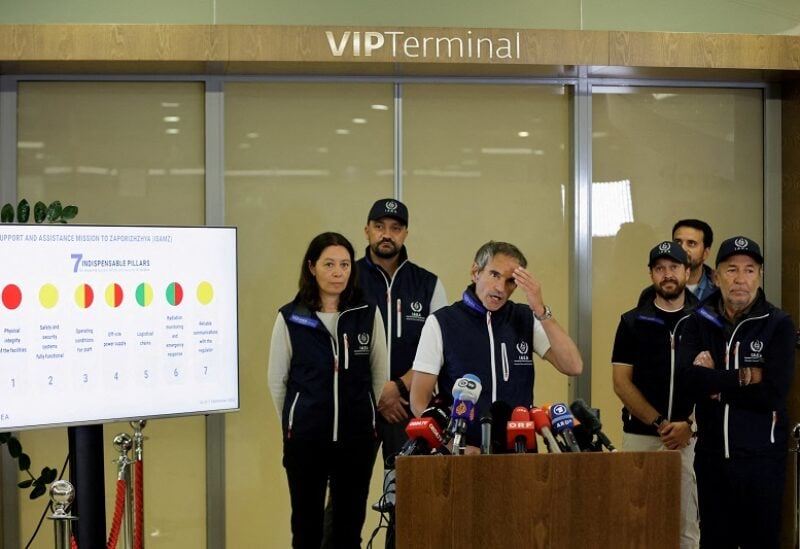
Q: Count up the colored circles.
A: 7